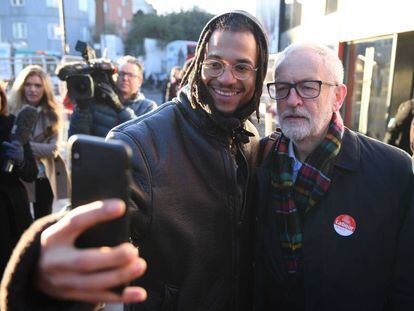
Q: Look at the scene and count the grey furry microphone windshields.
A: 1